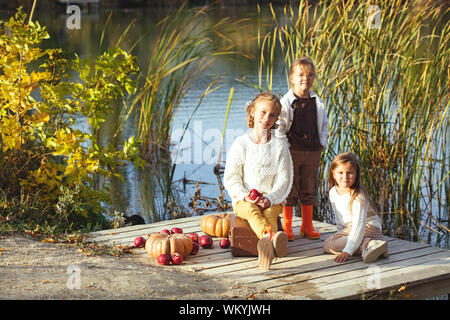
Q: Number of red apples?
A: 10